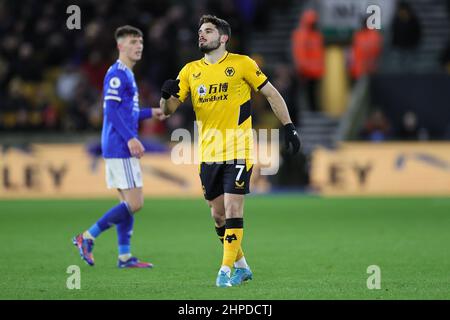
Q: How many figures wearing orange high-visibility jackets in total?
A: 2